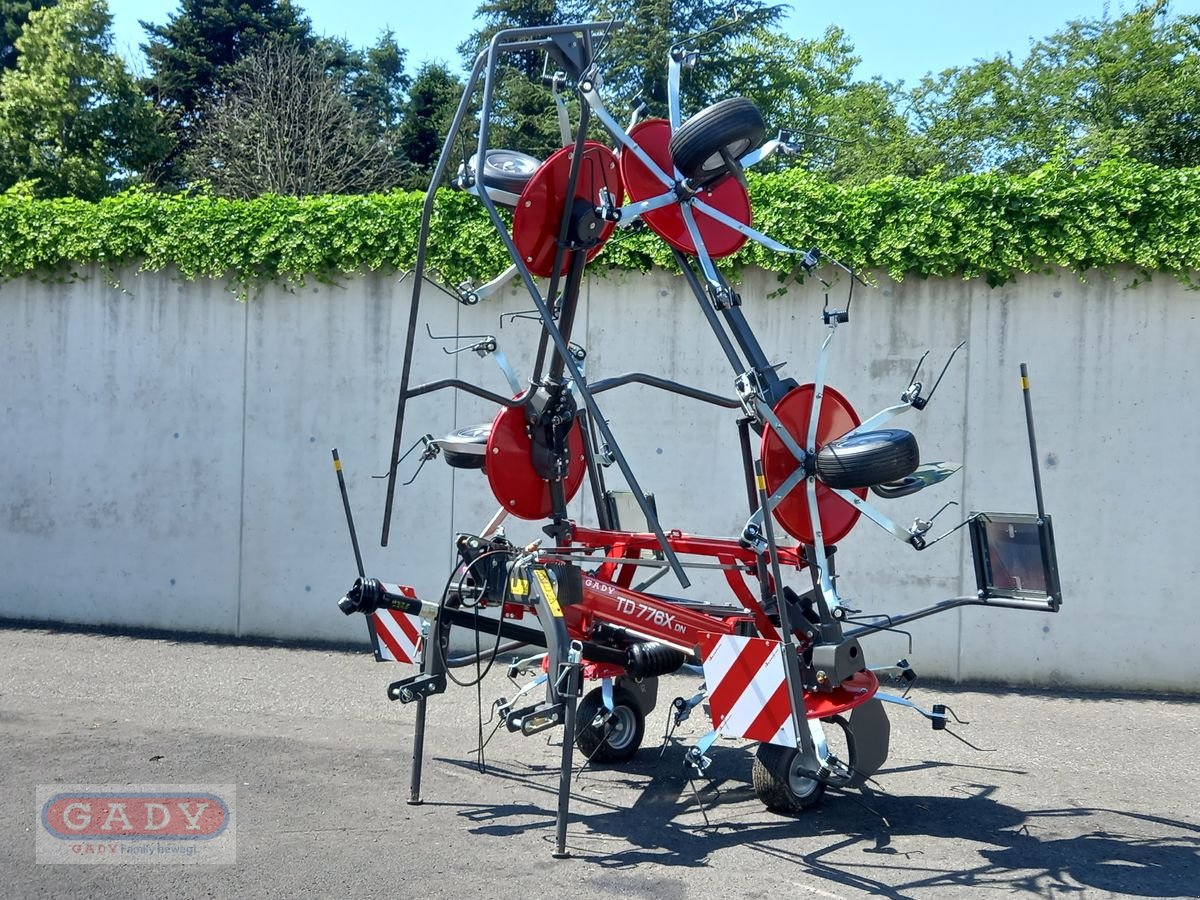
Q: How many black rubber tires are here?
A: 6